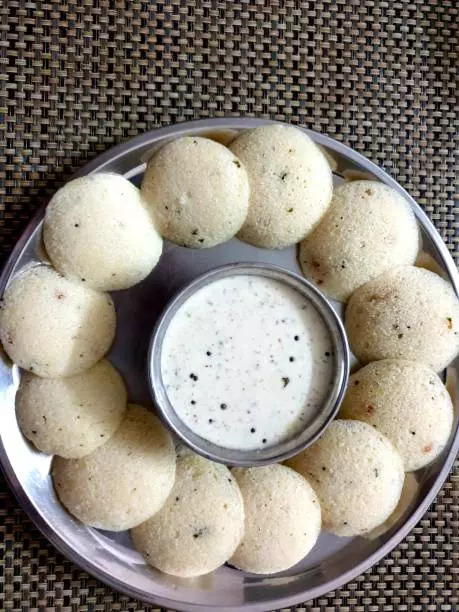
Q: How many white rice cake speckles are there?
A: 12